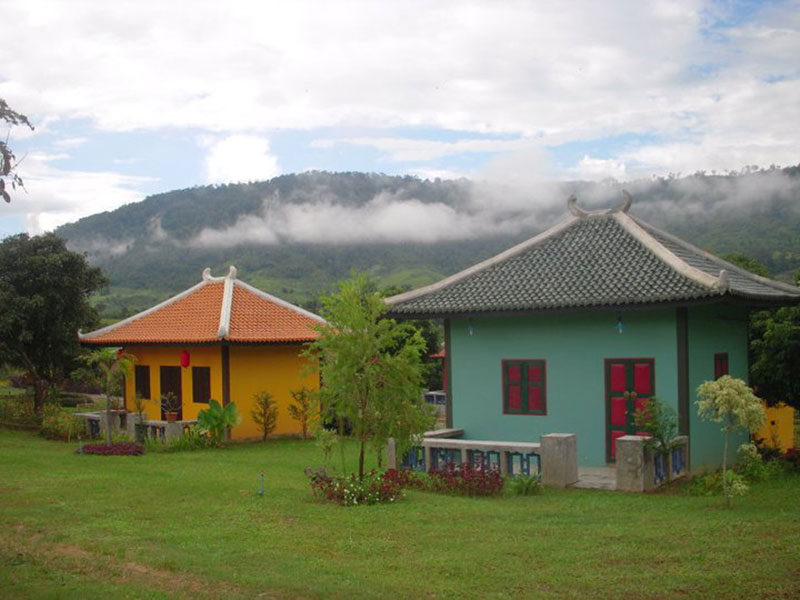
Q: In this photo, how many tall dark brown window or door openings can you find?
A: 3